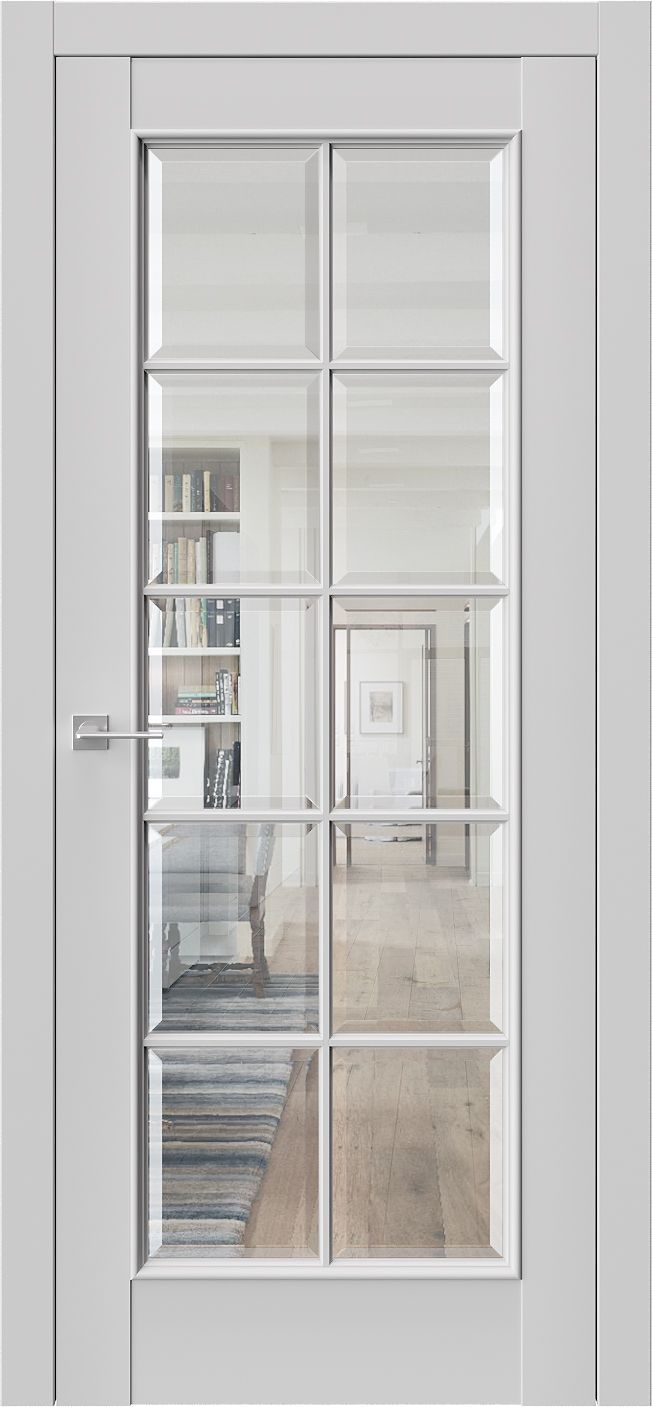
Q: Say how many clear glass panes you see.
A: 10